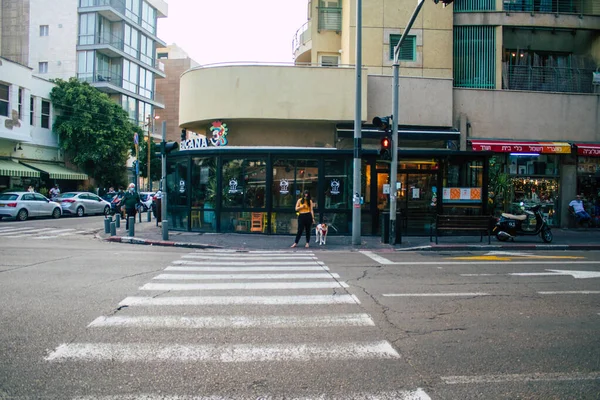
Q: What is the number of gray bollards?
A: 7